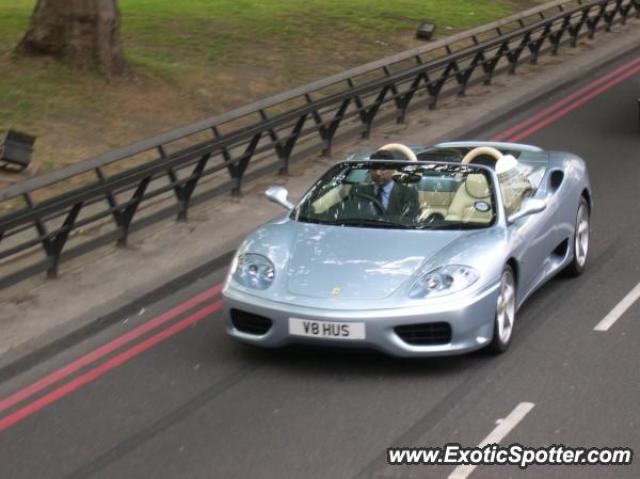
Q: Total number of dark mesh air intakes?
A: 2